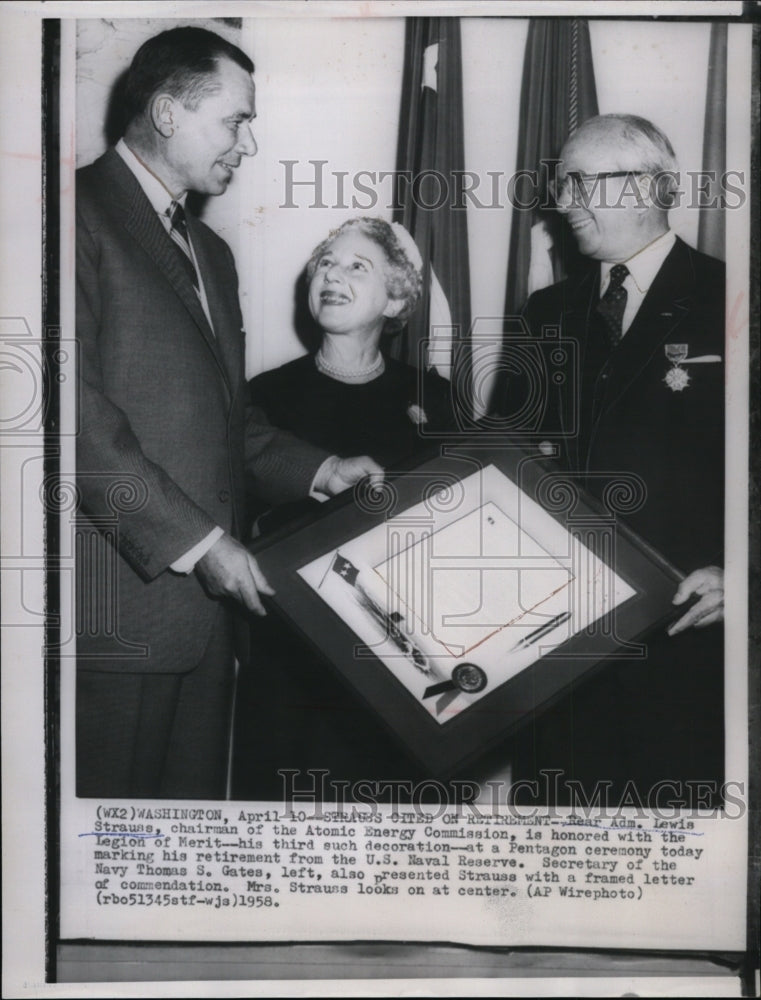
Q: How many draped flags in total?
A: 3